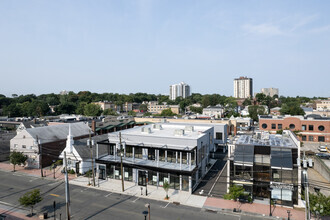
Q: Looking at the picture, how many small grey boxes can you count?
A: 4